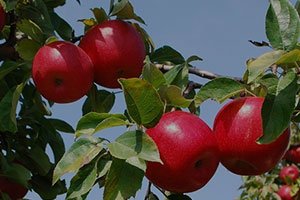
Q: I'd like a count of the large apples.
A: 4